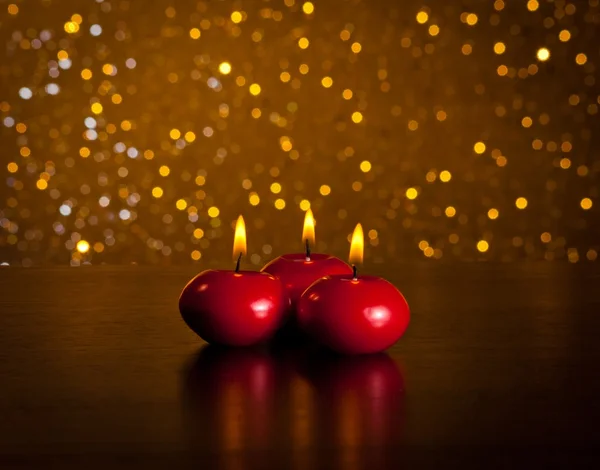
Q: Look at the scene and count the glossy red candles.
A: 3